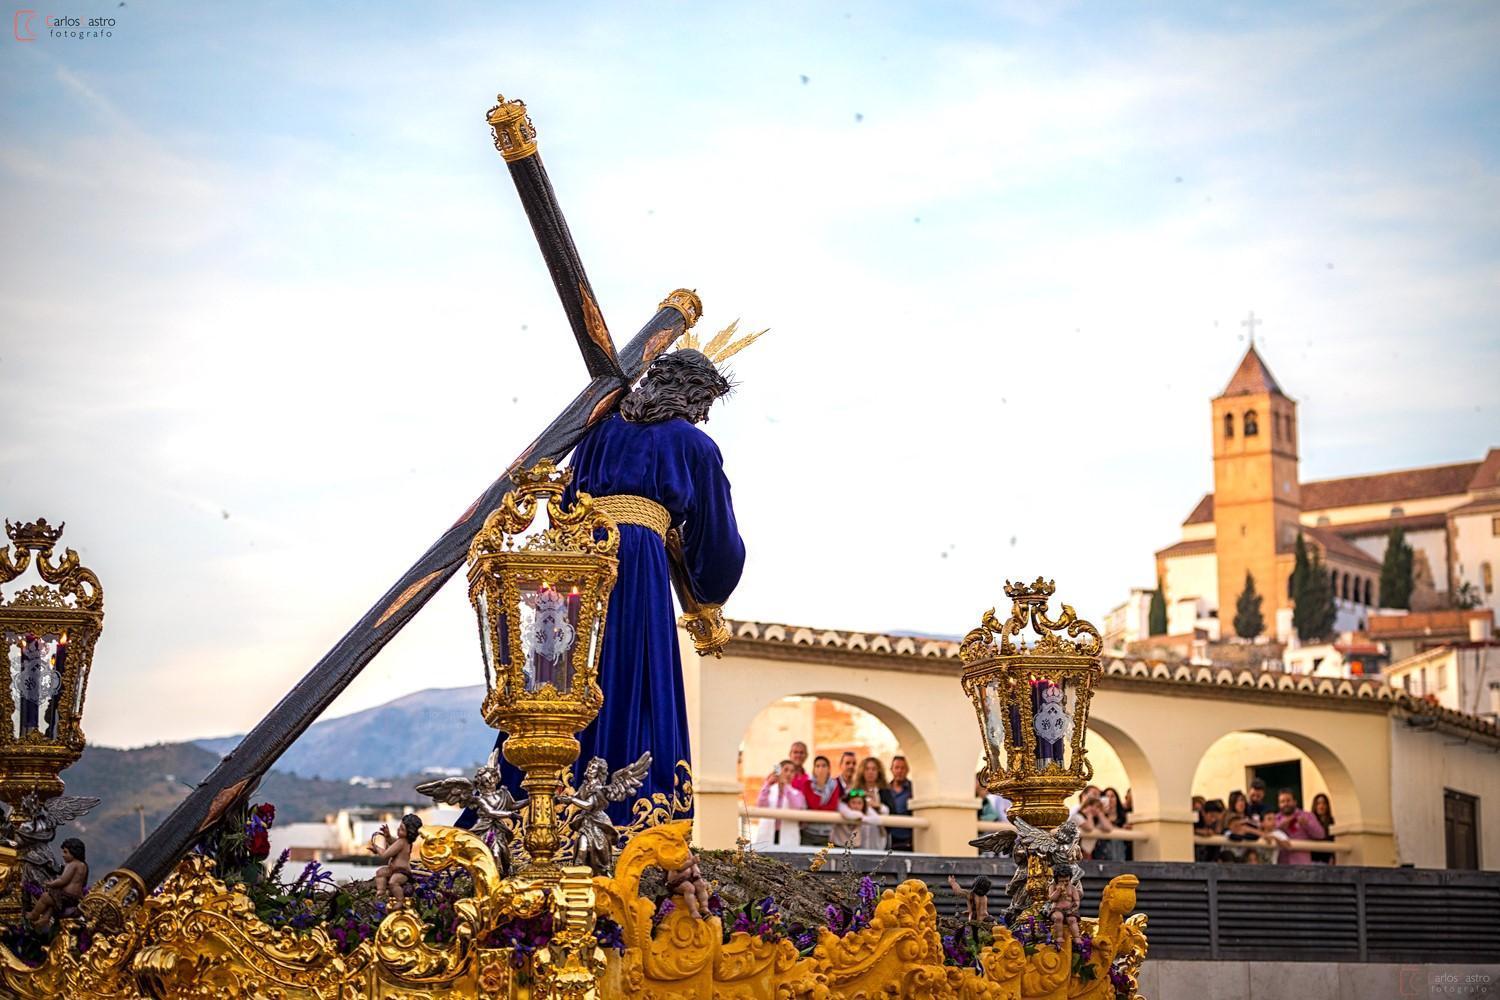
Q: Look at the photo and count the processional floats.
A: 1